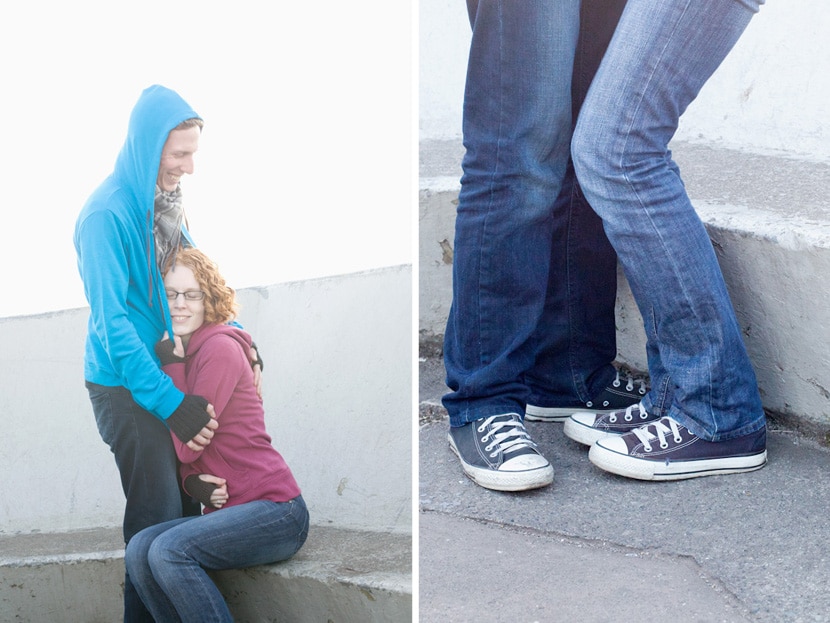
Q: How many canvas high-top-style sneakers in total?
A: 4